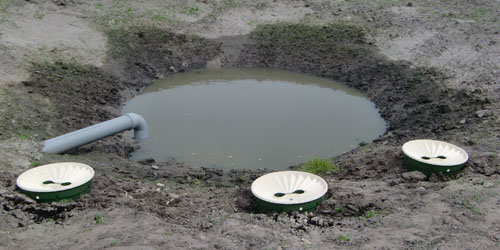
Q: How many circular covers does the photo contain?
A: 3